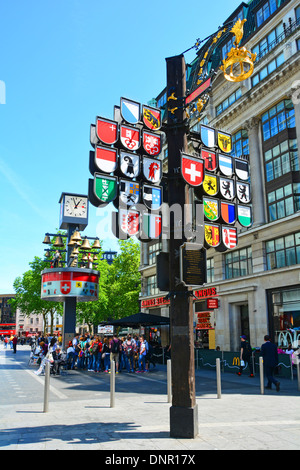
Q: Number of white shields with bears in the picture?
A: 2